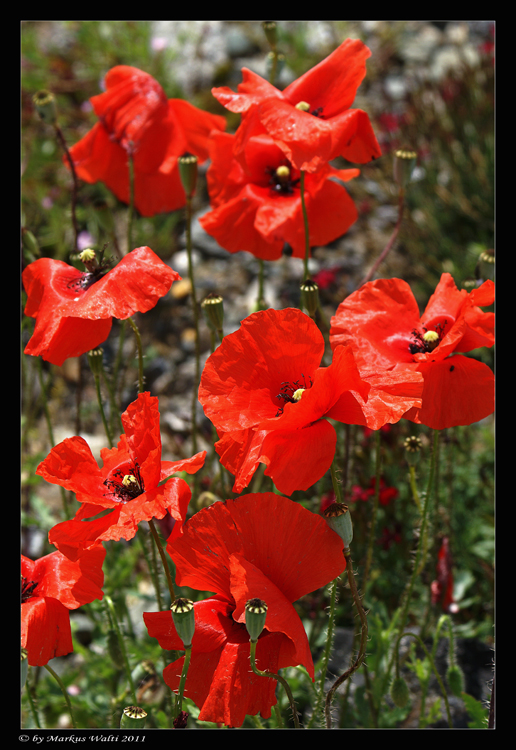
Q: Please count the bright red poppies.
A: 9